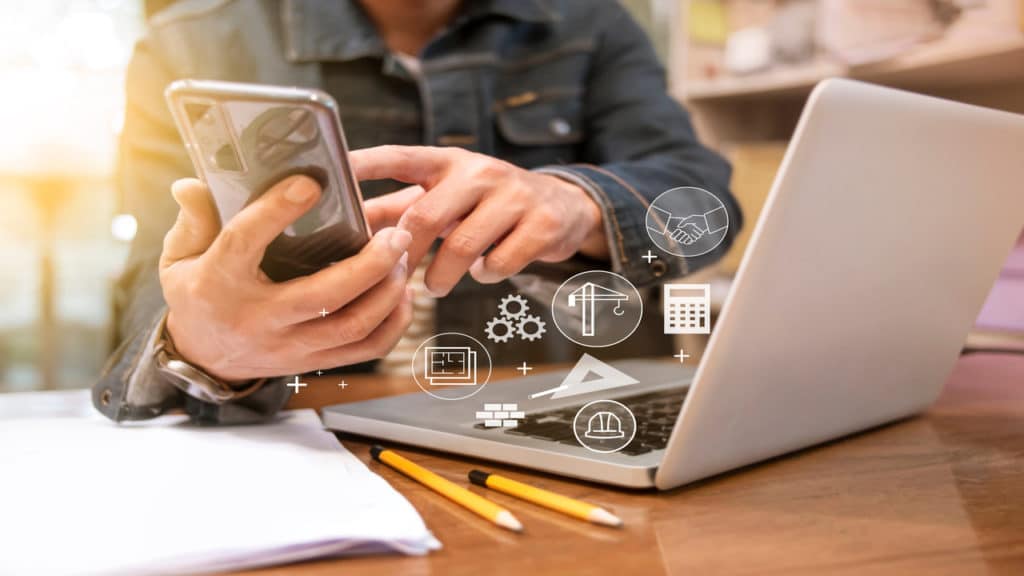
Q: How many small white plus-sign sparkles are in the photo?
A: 7